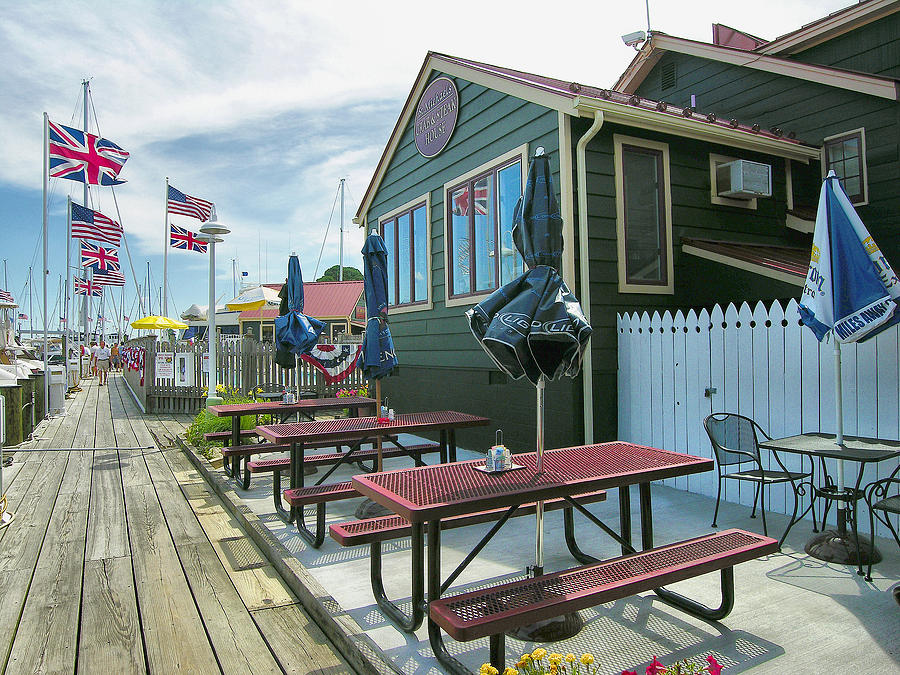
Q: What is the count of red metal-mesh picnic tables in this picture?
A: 3